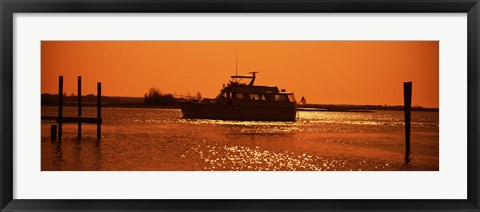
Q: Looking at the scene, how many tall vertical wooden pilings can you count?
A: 4